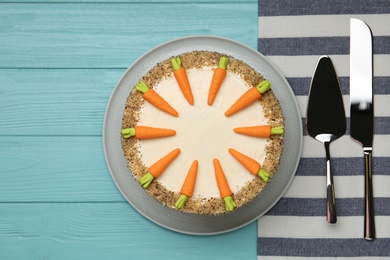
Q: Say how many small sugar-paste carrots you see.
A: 10